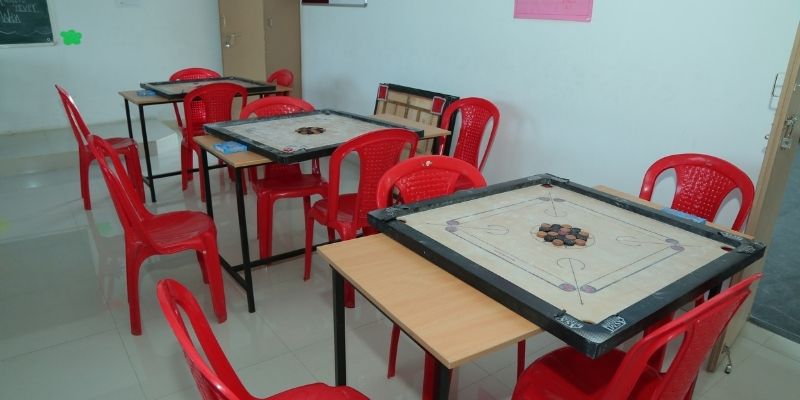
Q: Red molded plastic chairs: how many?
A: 12